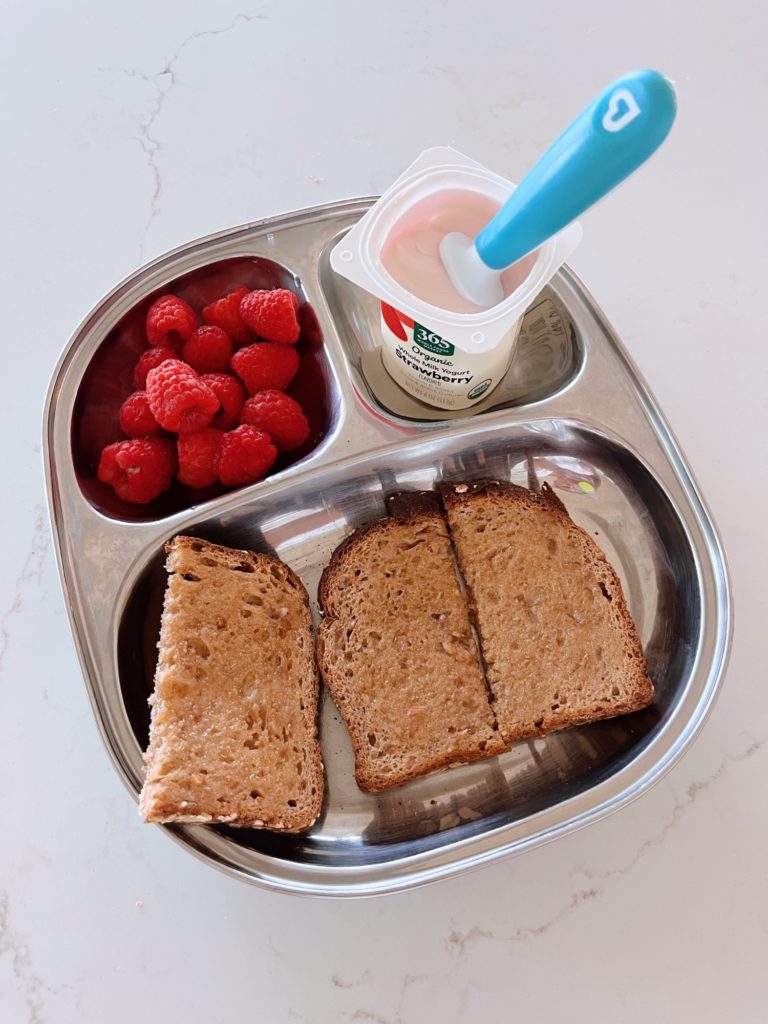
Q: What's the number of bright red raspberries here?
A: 13